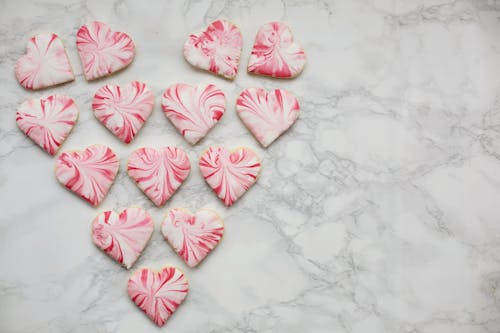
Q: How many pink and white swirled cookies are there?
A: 14